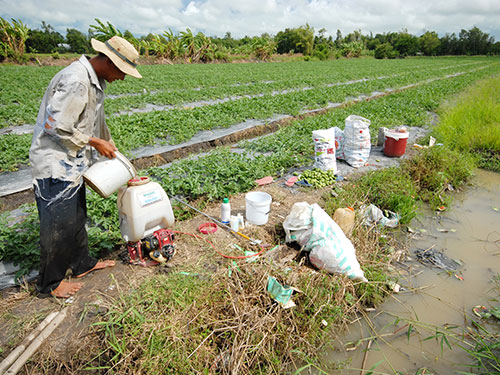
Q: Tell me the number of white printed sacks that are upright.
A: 3